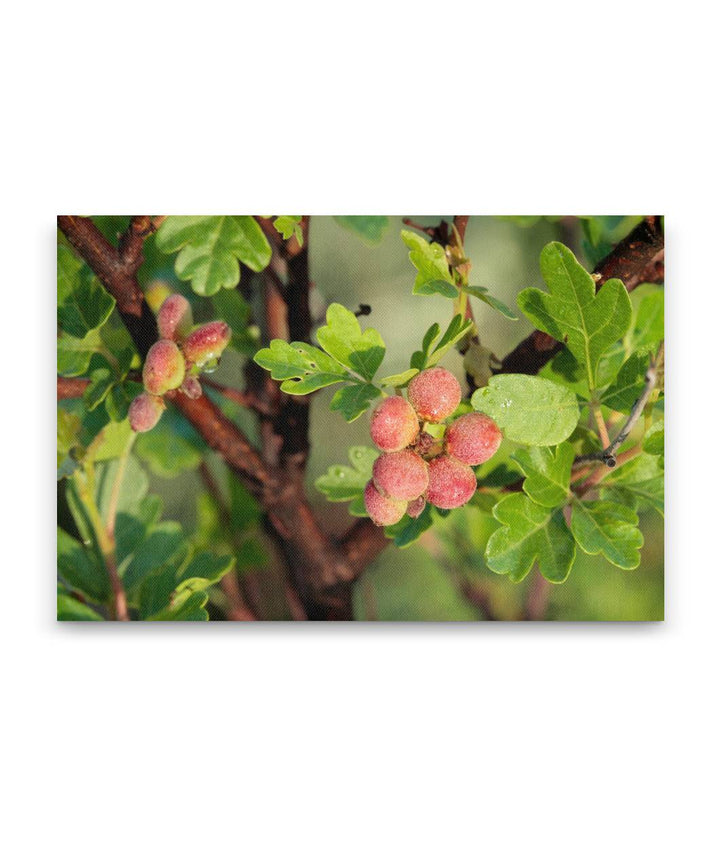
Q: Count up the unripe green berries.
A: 0